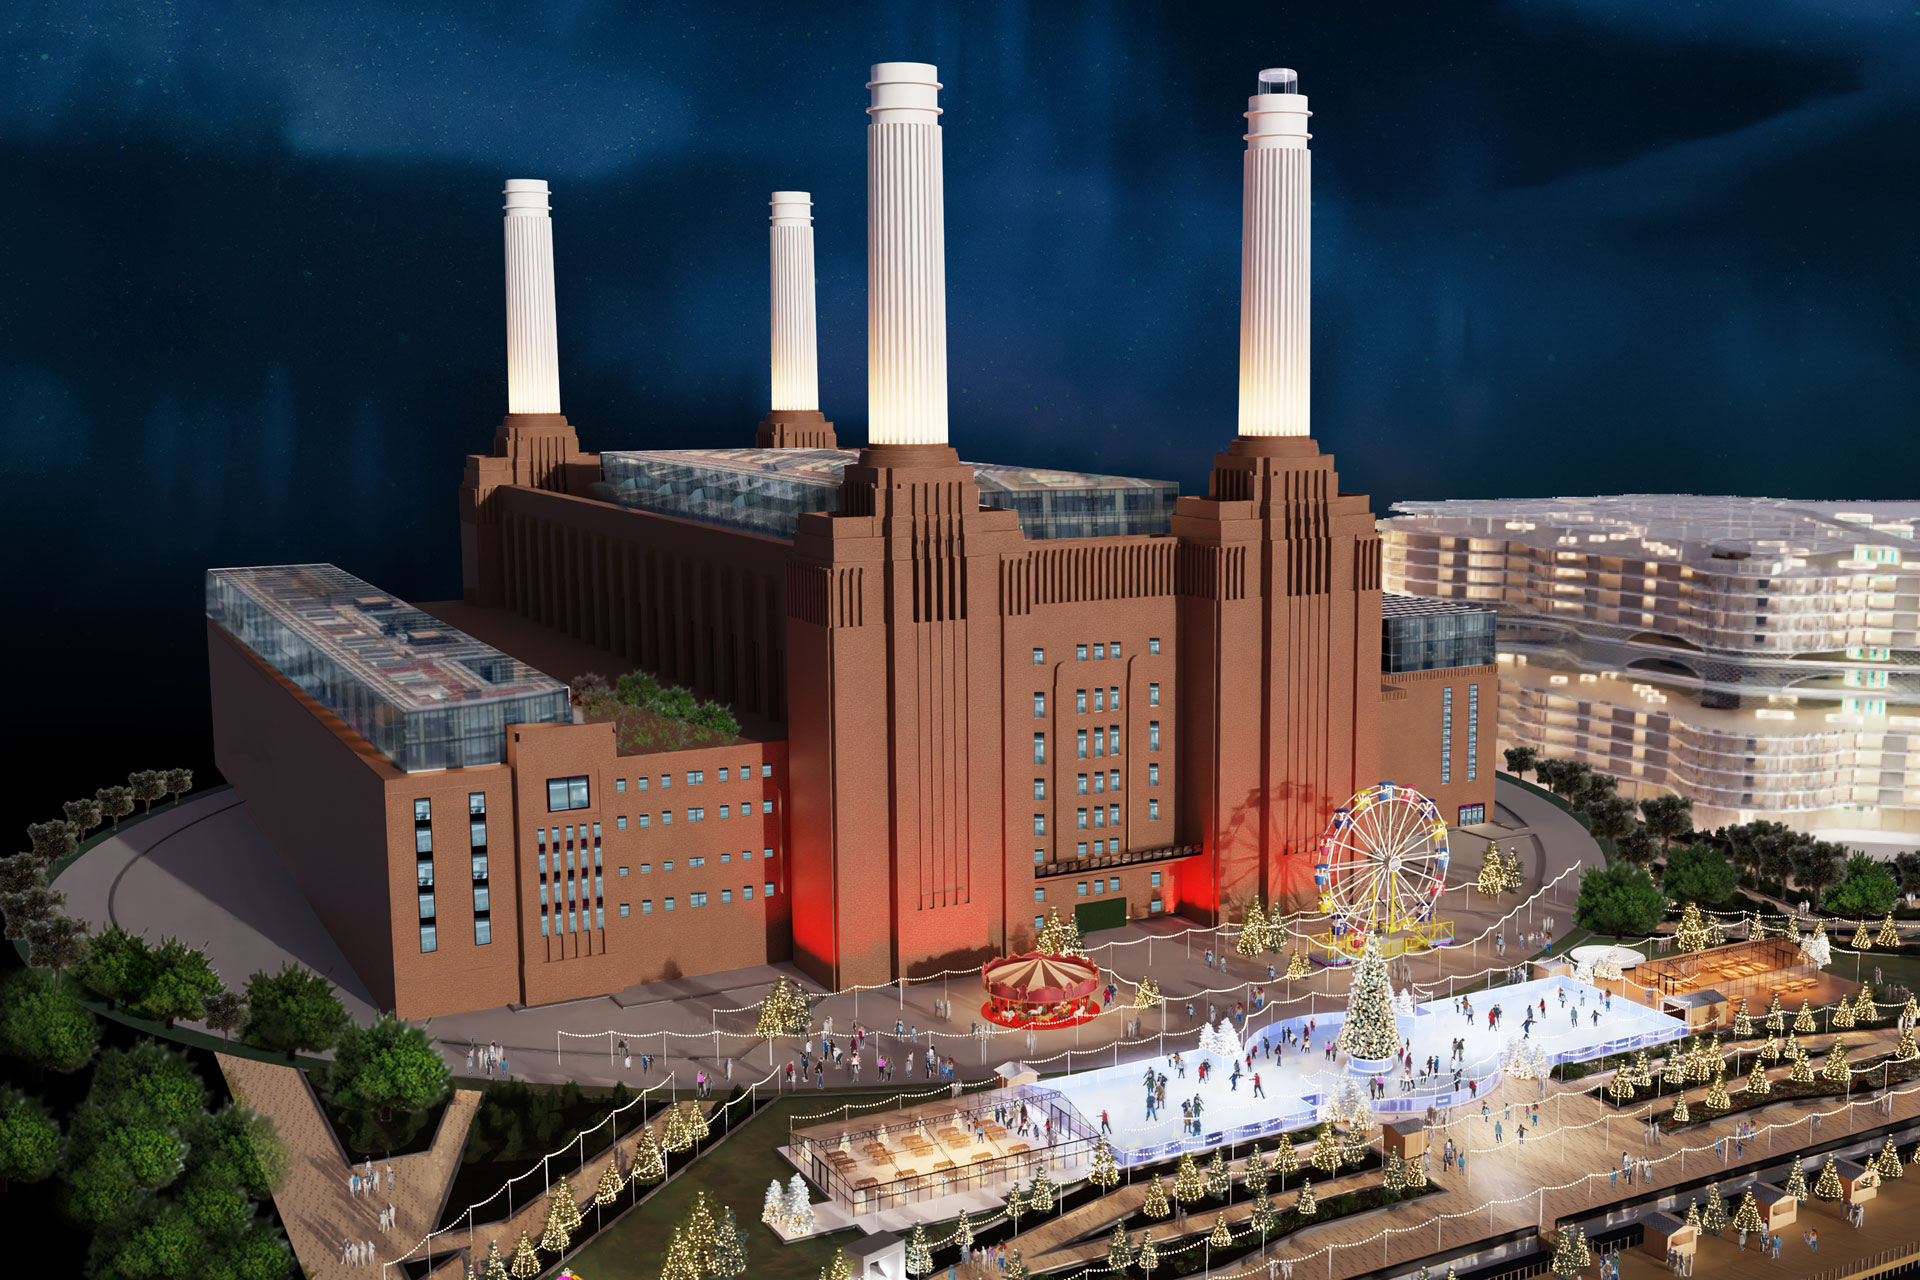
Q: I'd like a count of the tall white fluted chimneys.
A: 4